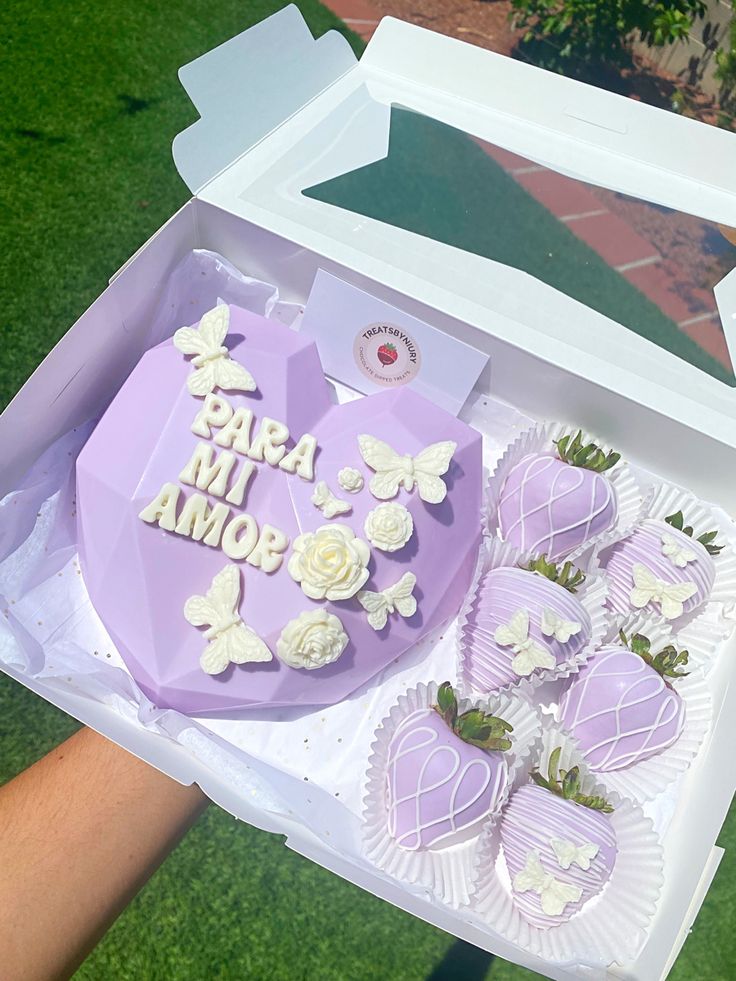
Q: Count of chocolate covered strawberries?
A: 6